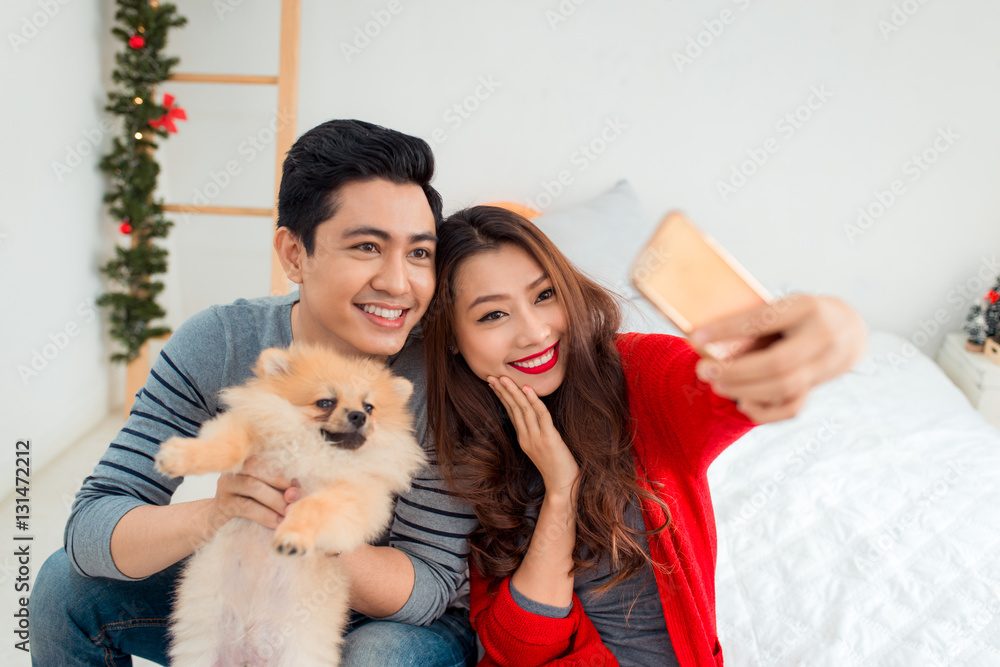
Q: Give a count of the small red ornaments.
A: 2